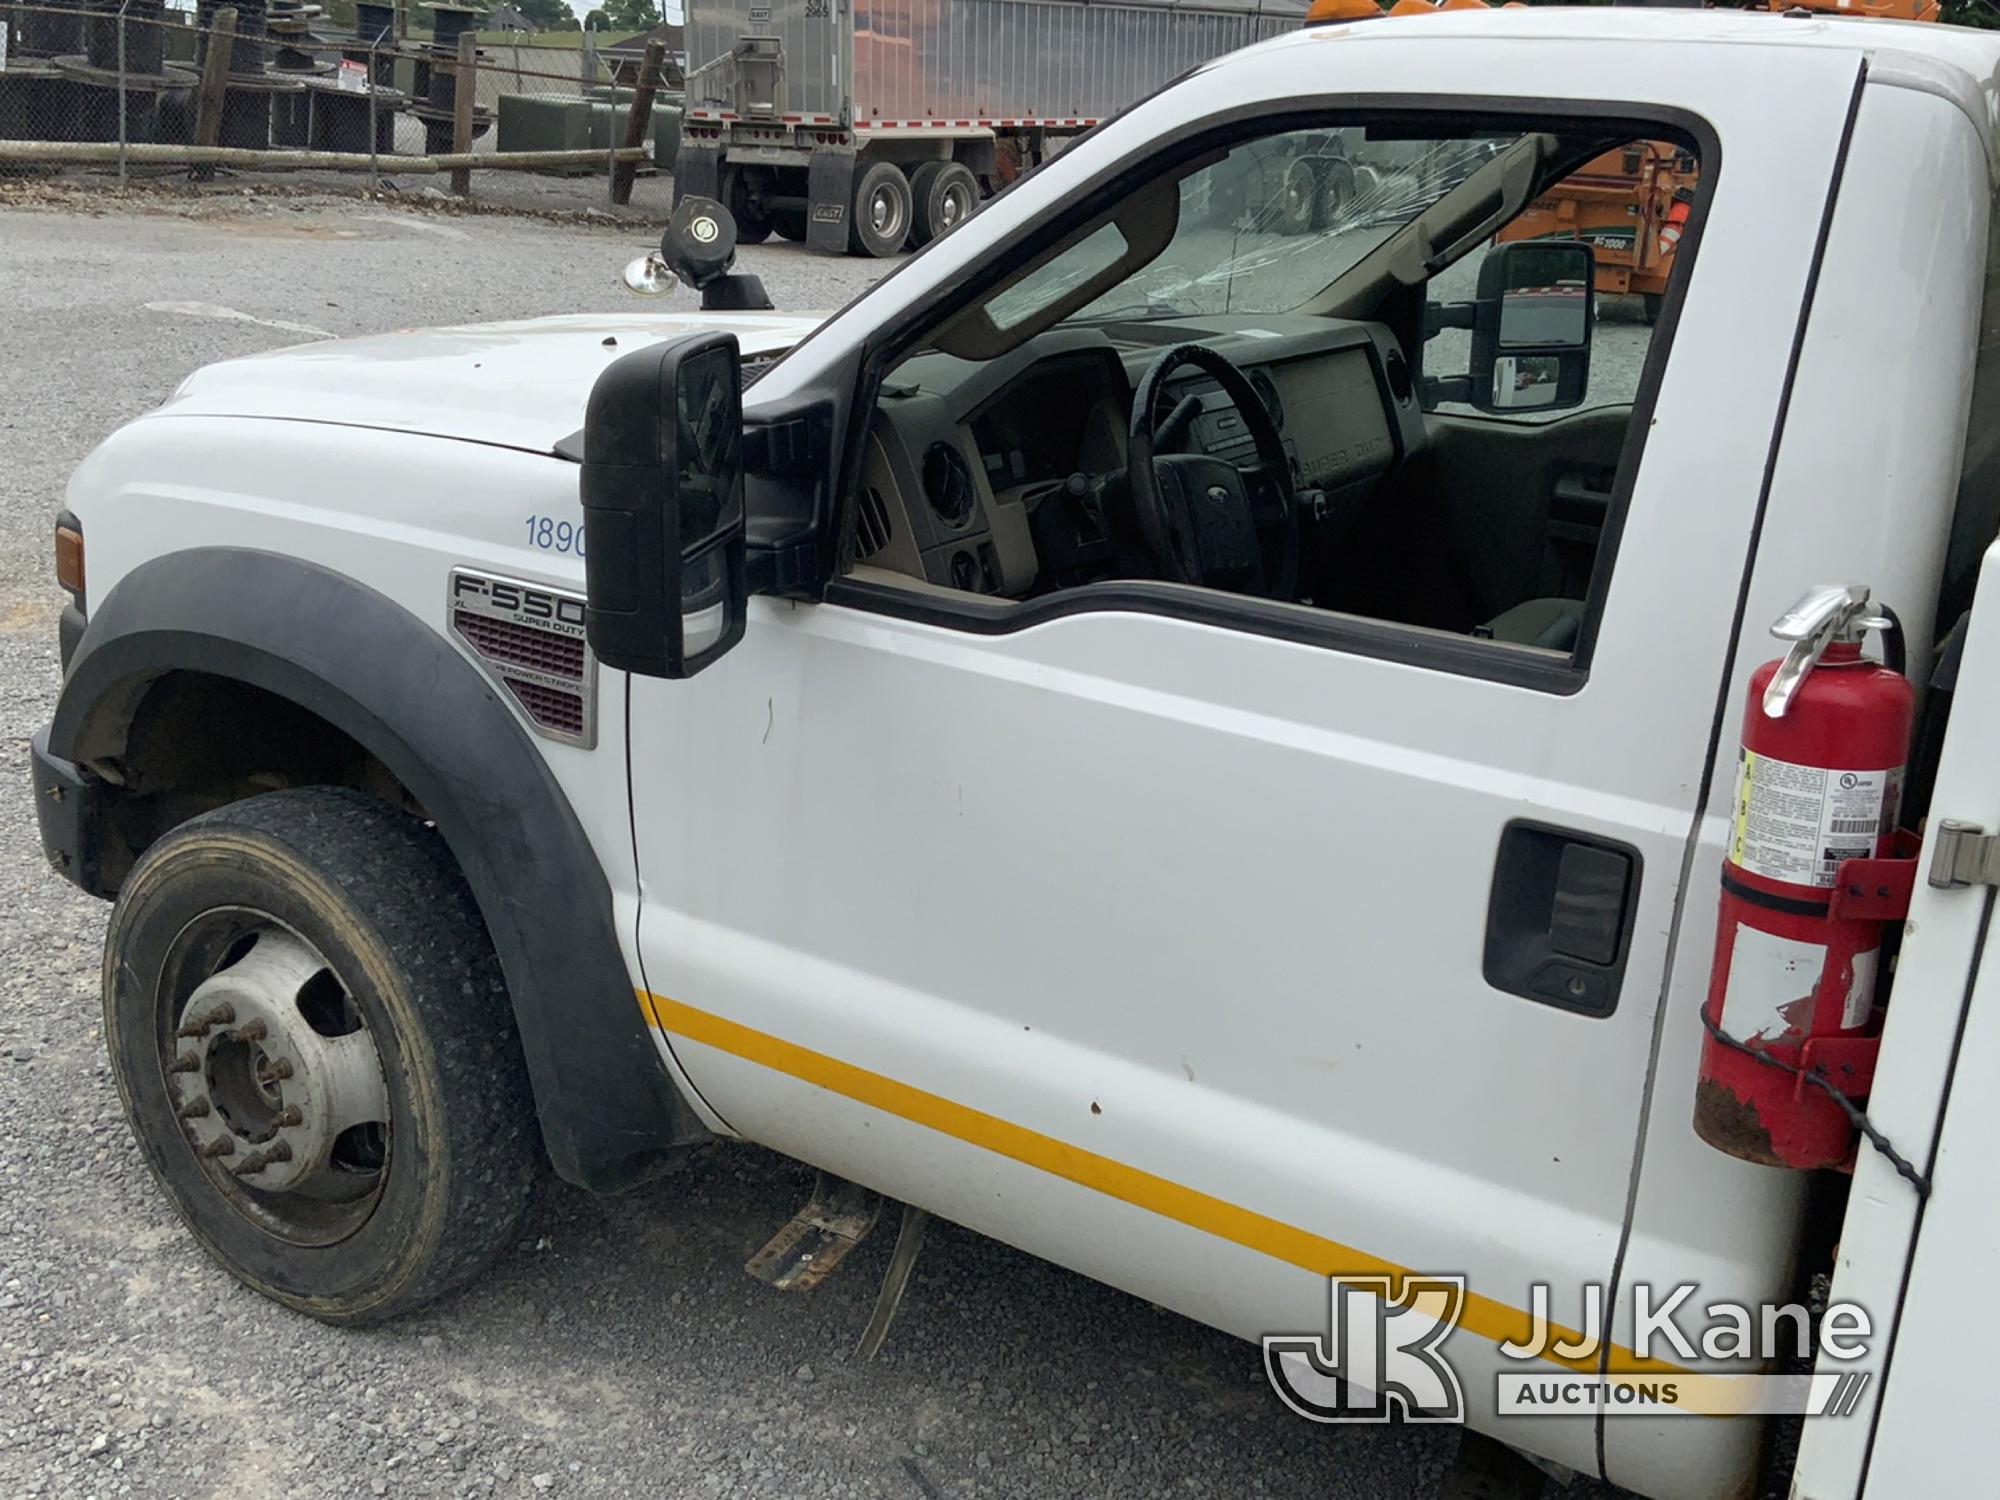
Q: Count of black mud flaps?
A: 2